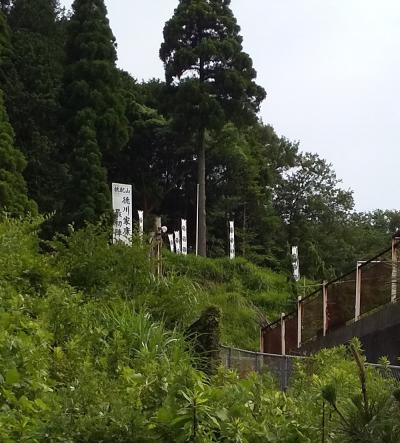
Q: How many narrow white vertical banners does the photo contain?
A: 6